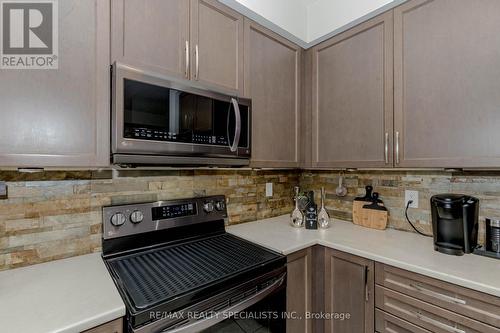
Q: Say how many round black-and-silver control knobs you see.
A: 4